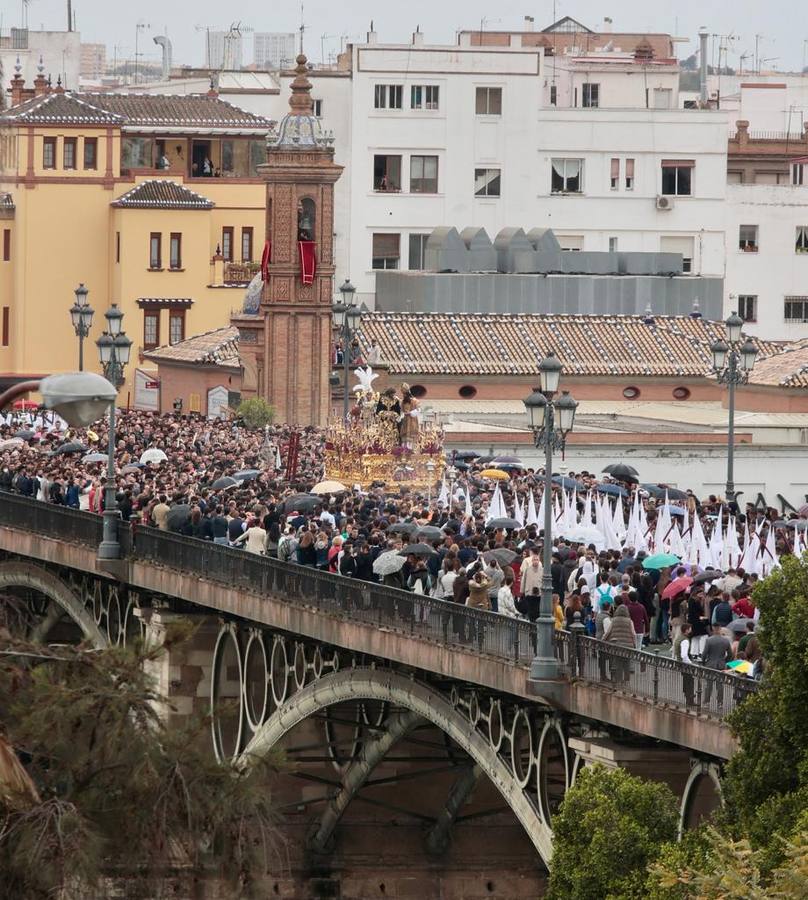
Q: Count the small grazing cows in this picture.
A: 0